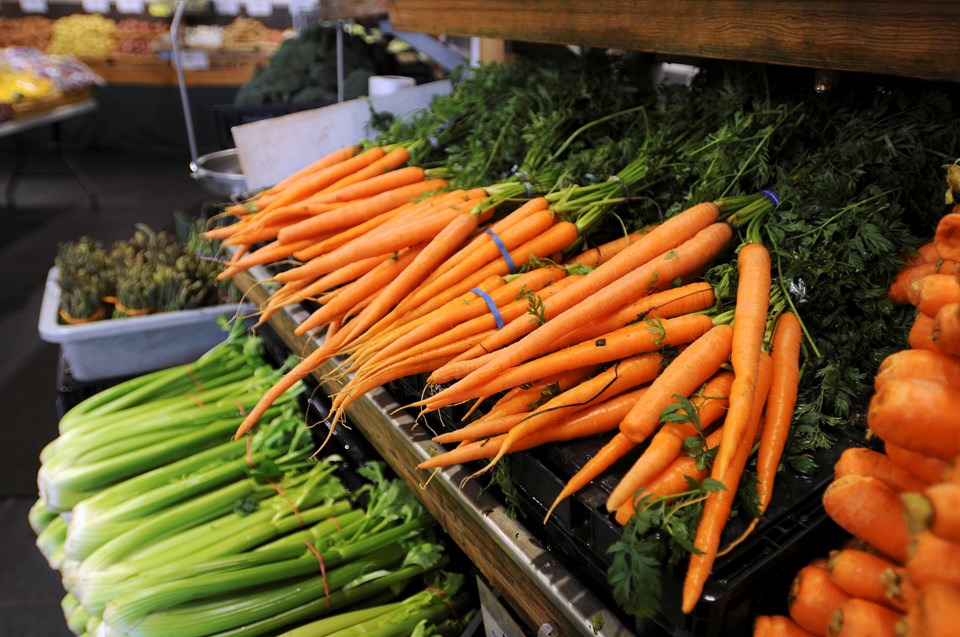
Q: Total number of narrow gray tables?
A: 1